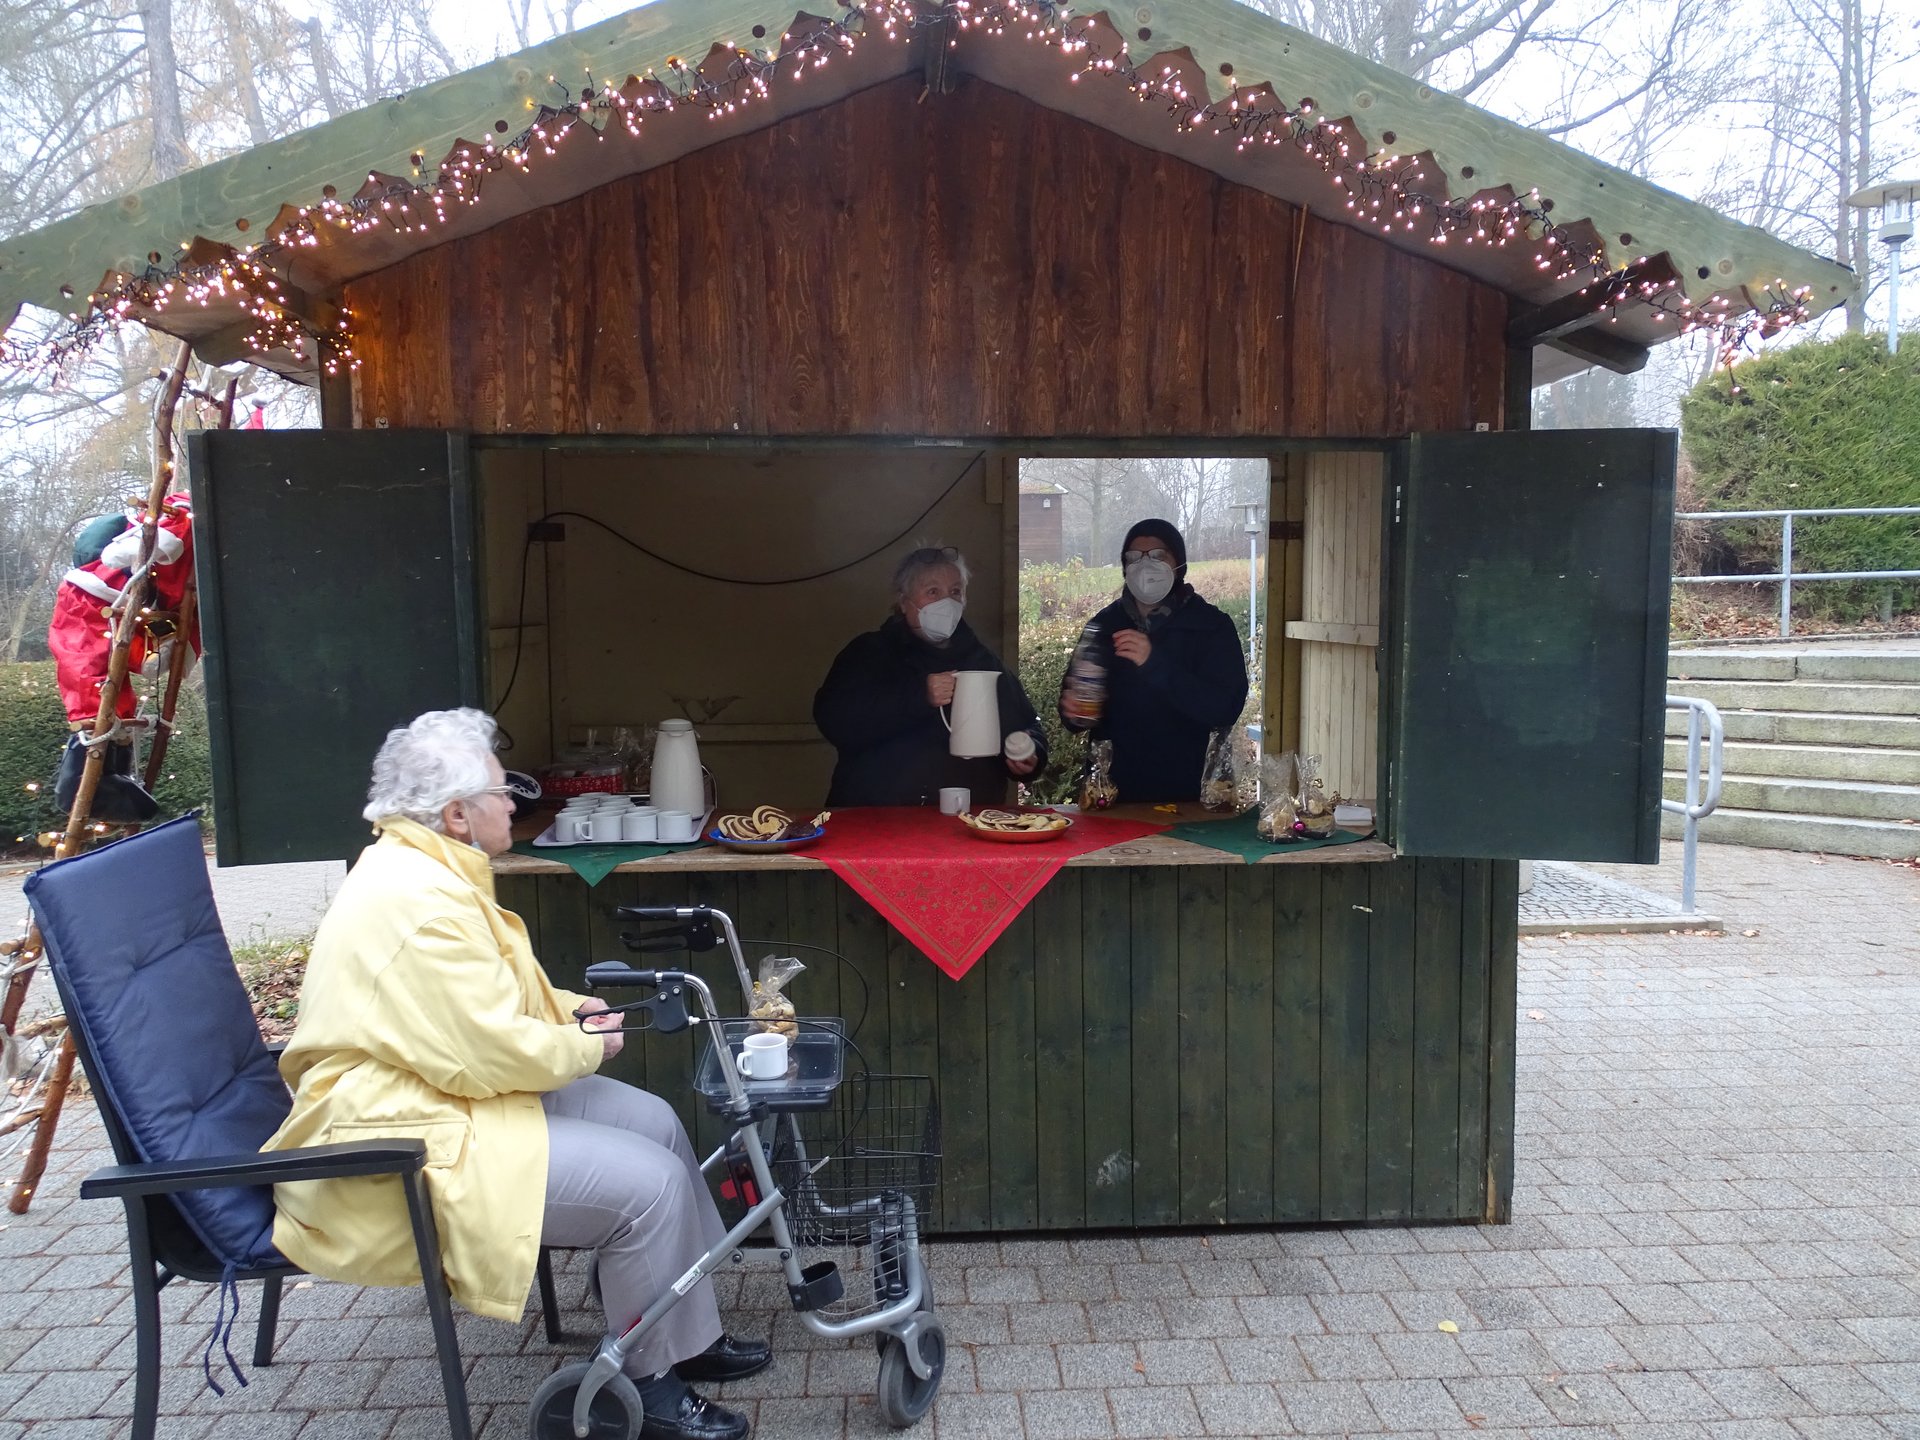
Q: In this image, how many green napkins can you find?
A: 2